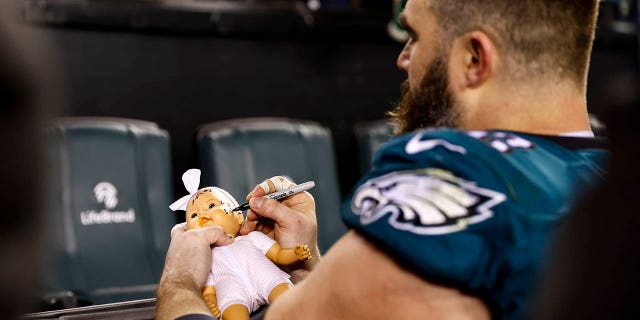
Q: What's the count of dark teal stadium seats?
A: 3